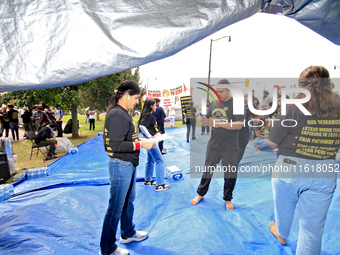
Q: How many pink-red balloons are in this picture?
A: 0